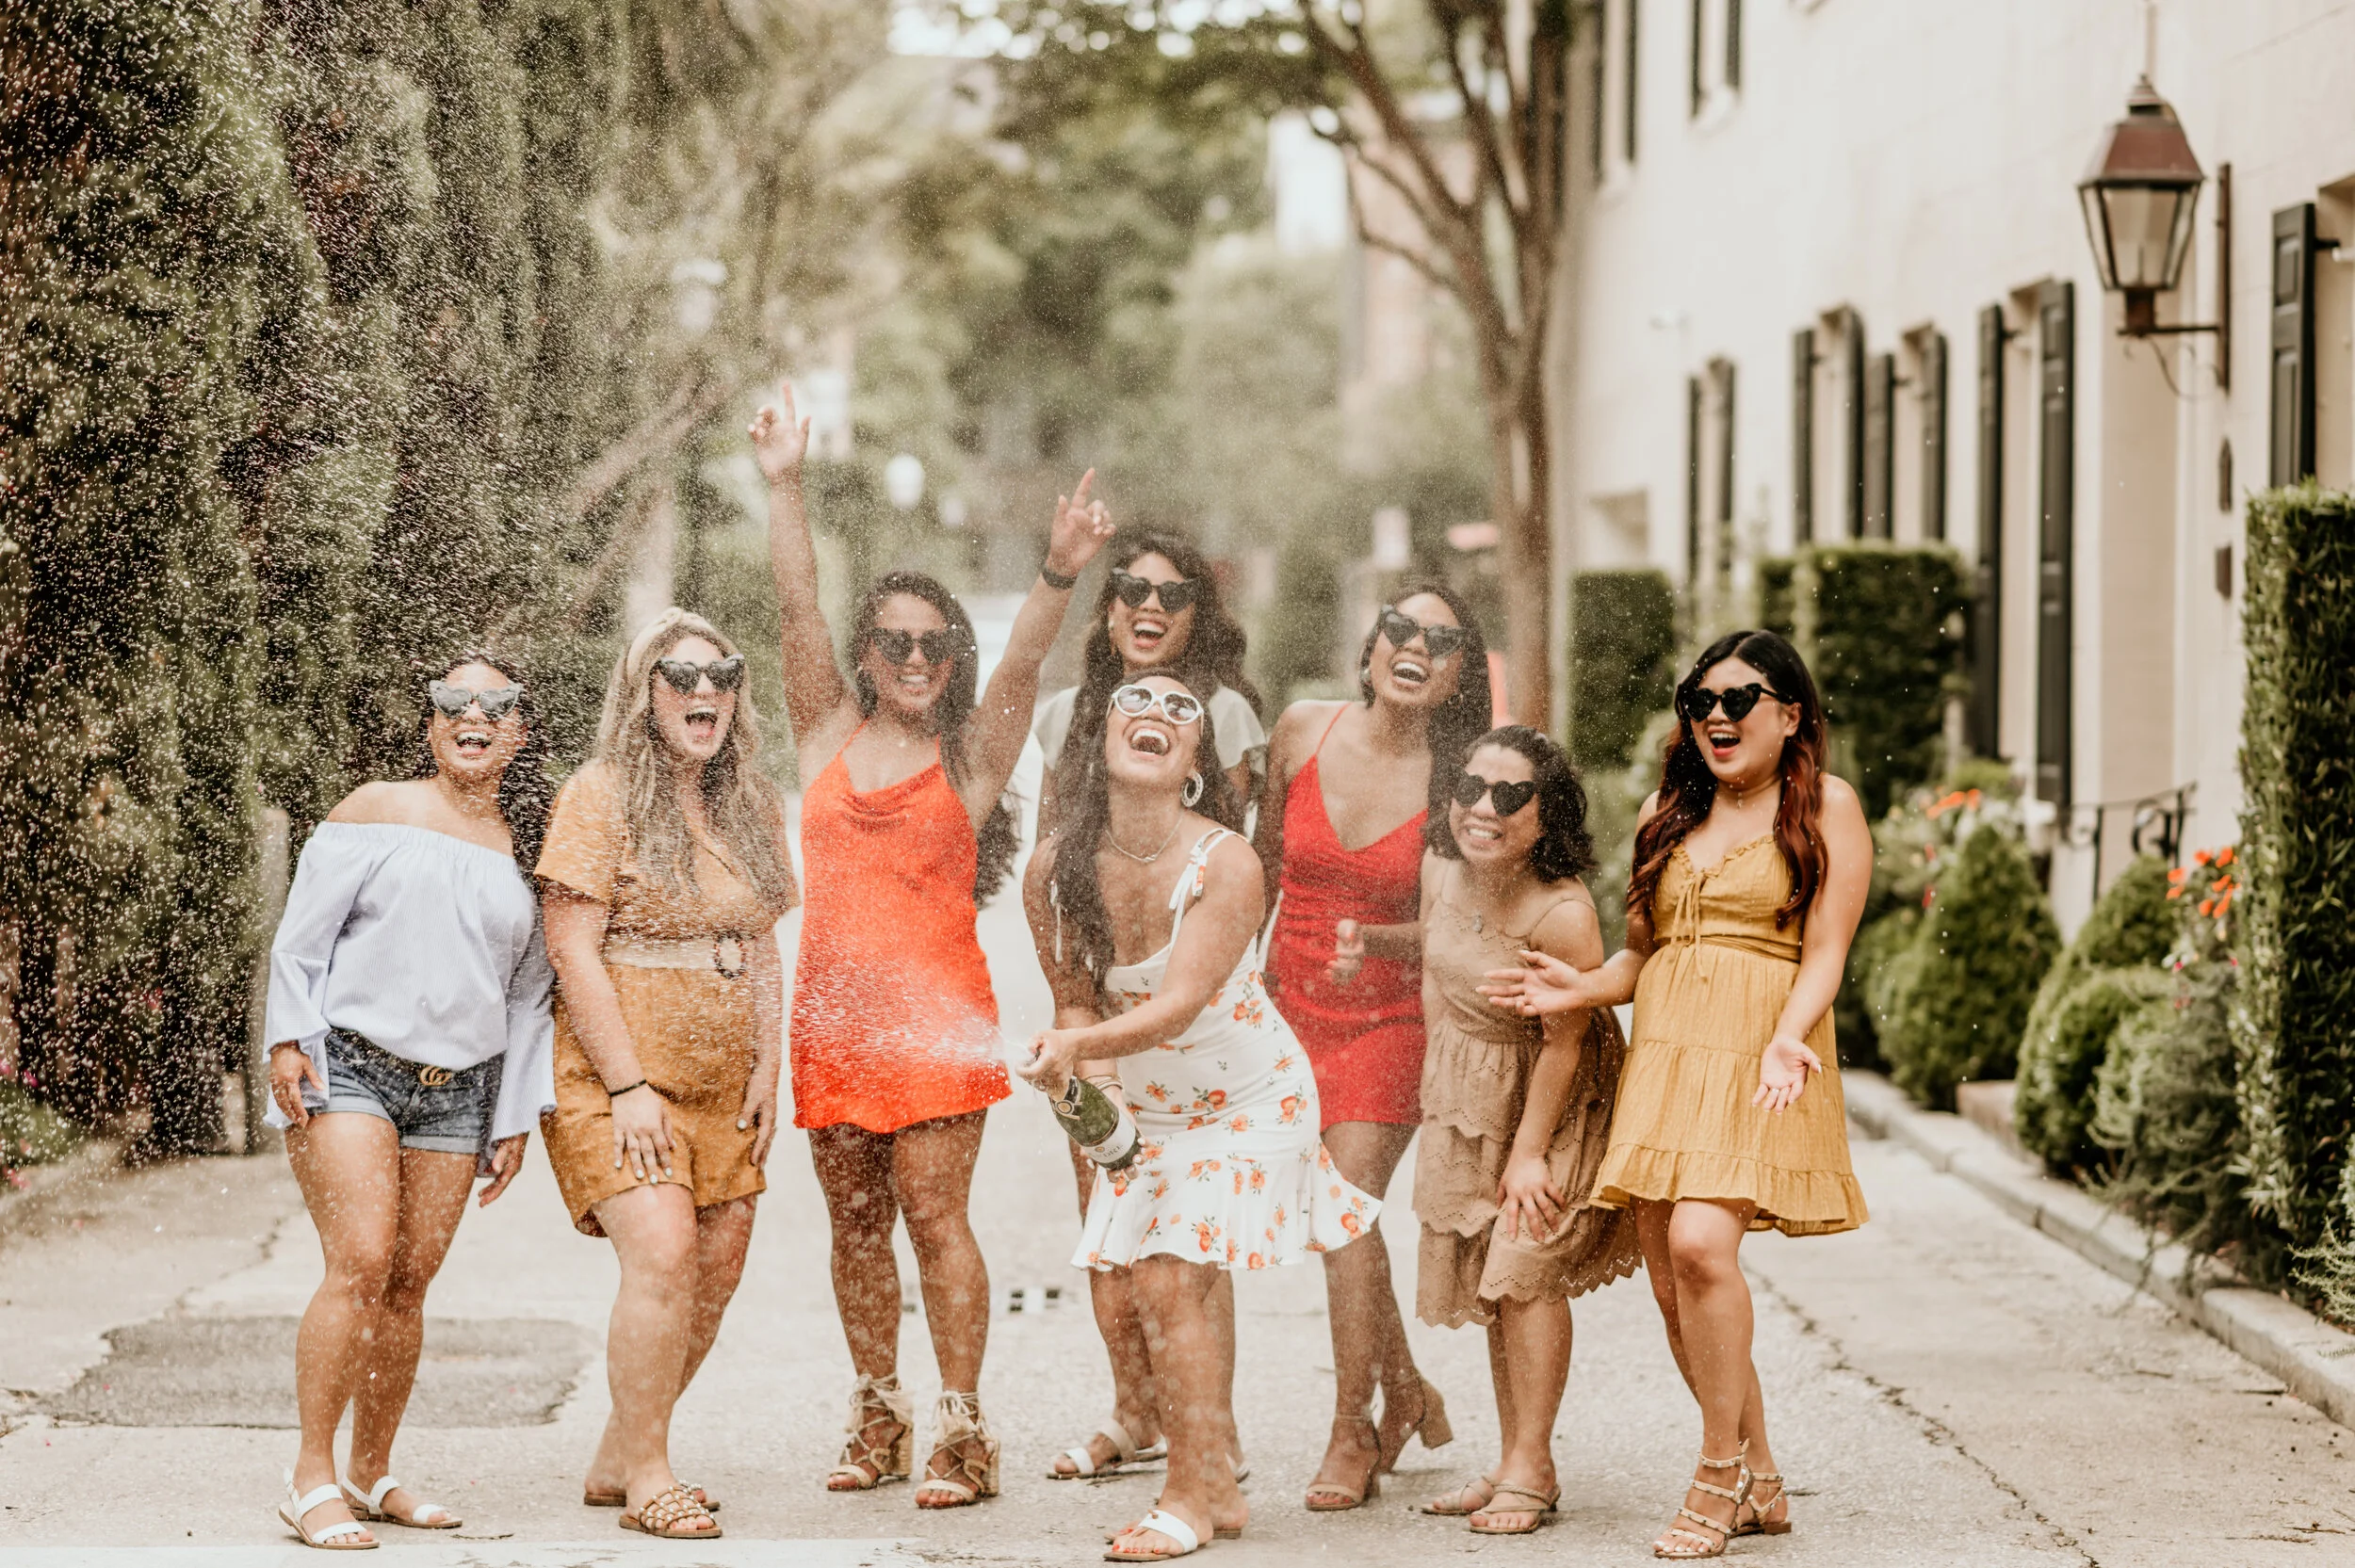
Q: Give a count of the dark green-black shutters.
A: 13